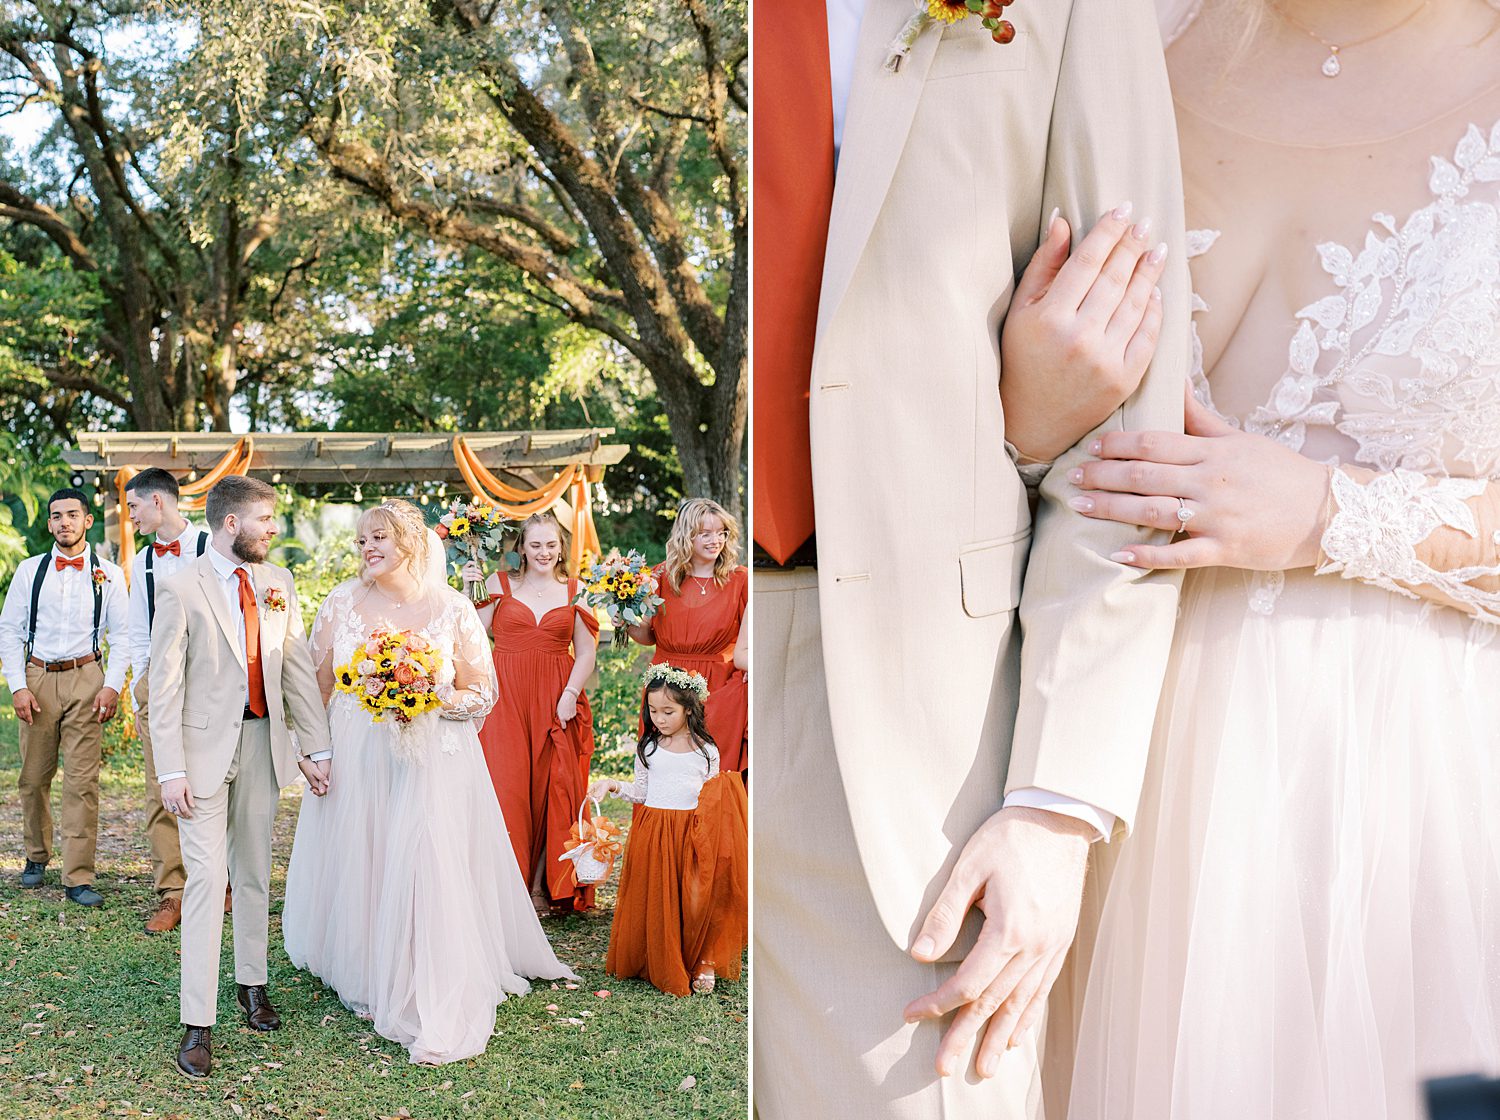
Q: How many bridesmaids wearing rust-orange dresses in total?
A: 2